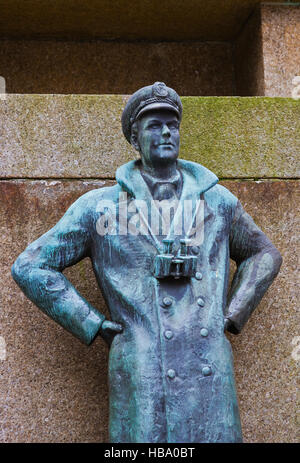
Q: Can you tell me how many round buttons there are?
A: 8